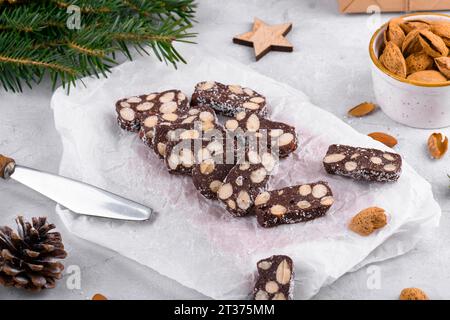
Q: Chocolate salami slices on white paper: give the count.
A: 11